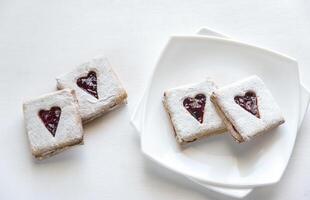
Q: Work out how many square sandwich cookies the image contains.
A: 4